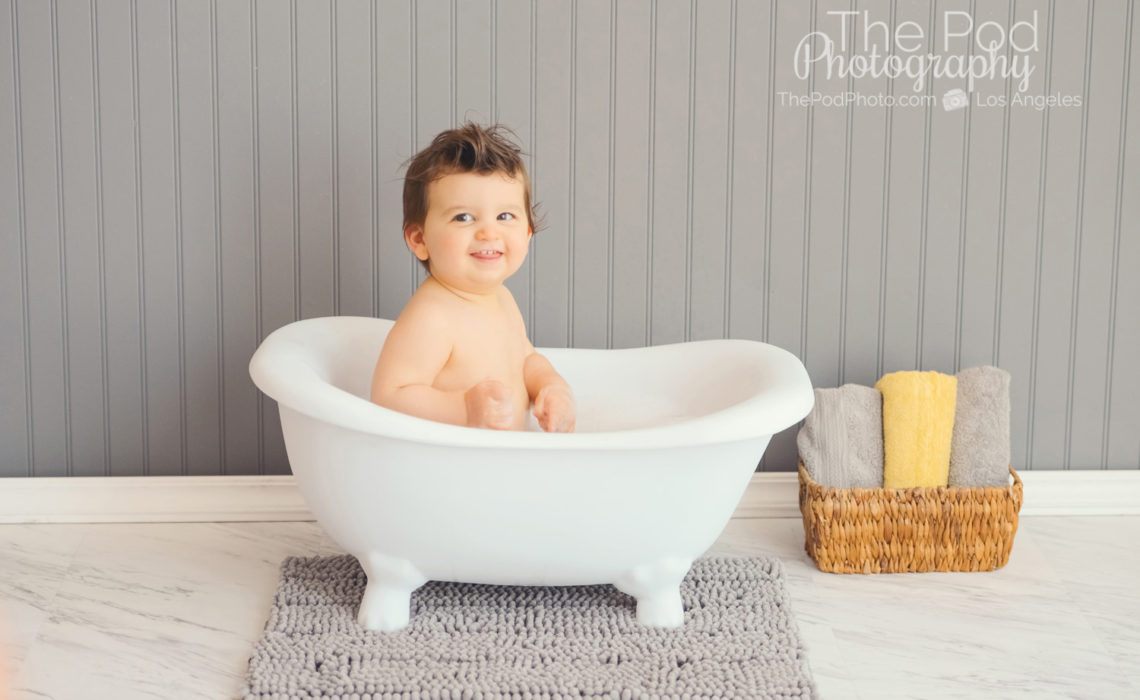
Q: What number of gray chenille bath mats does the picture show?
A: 1